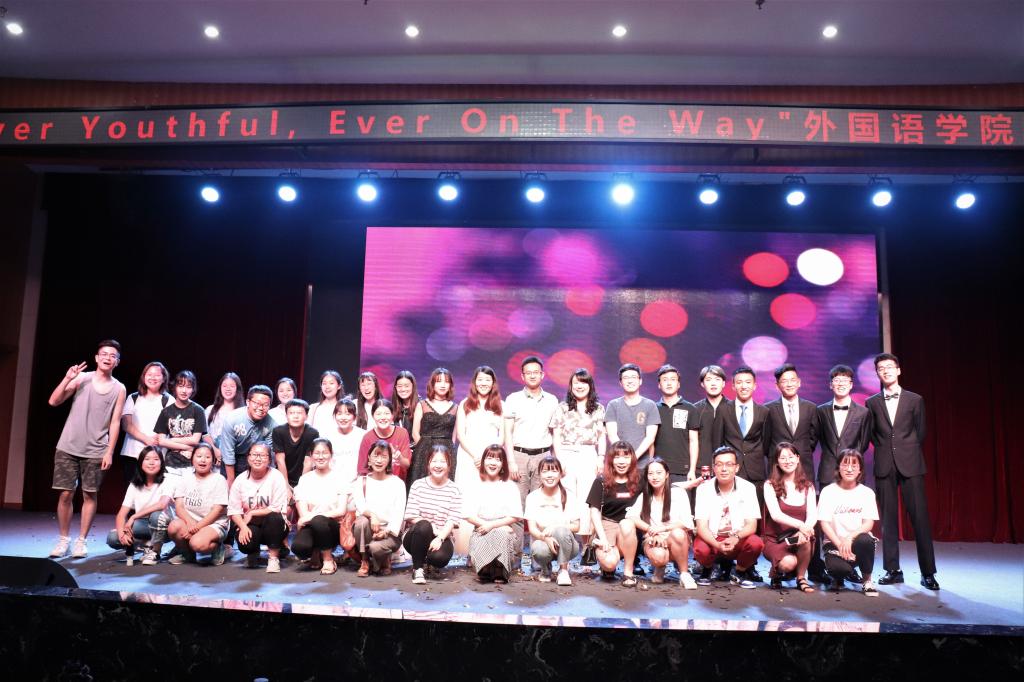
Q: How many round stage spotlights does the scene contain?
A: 10